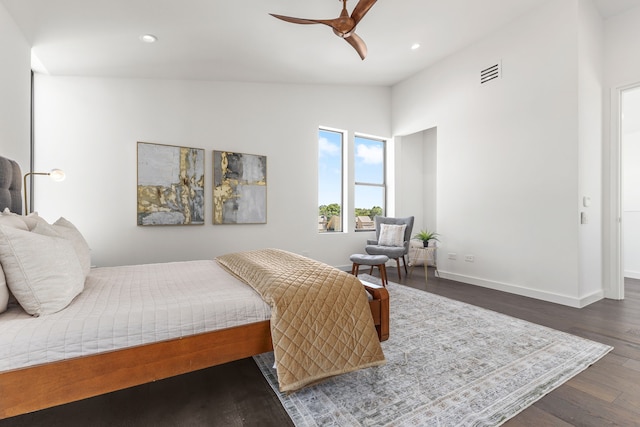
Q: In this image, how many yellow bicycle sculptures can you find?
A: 0